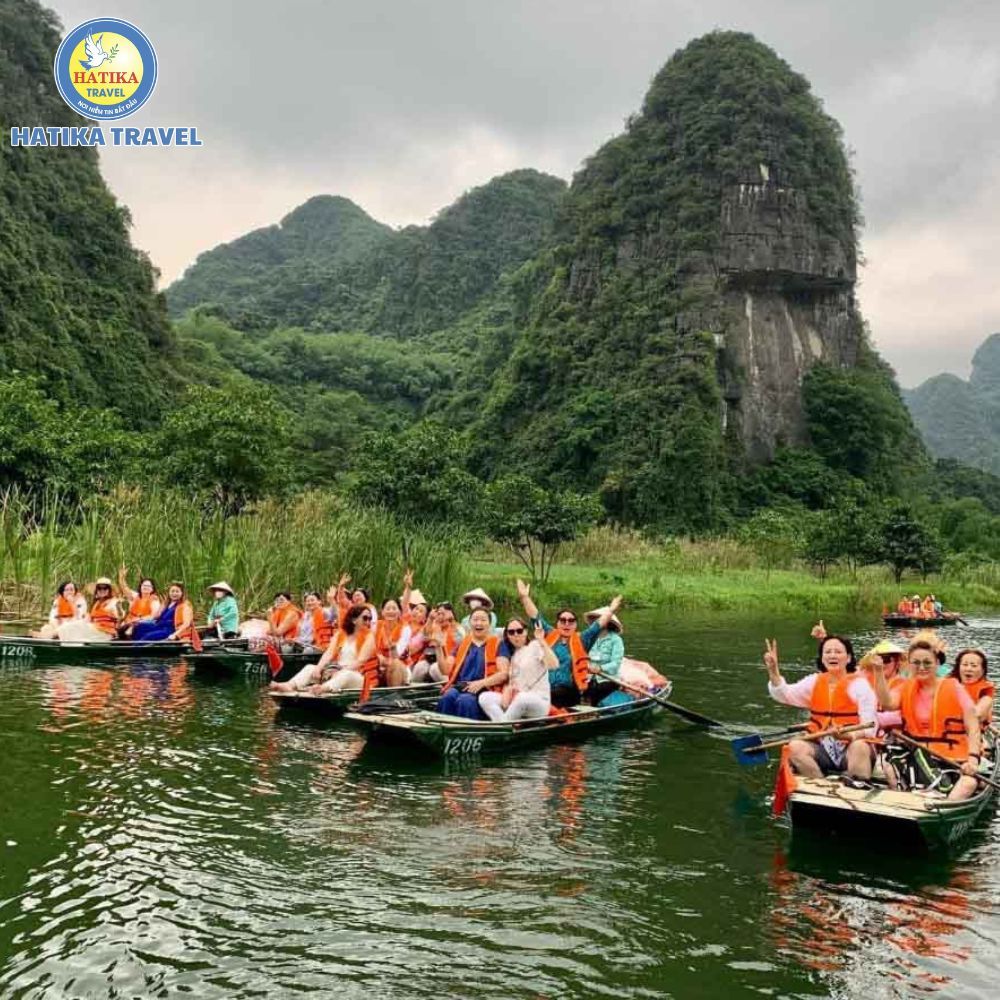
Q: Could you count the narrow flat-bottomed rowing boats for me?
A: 6